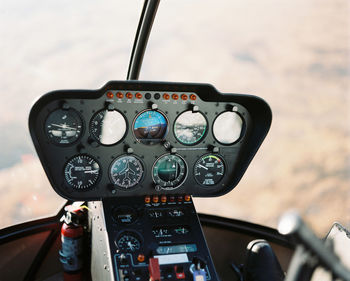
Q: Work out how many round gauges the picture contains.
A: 11